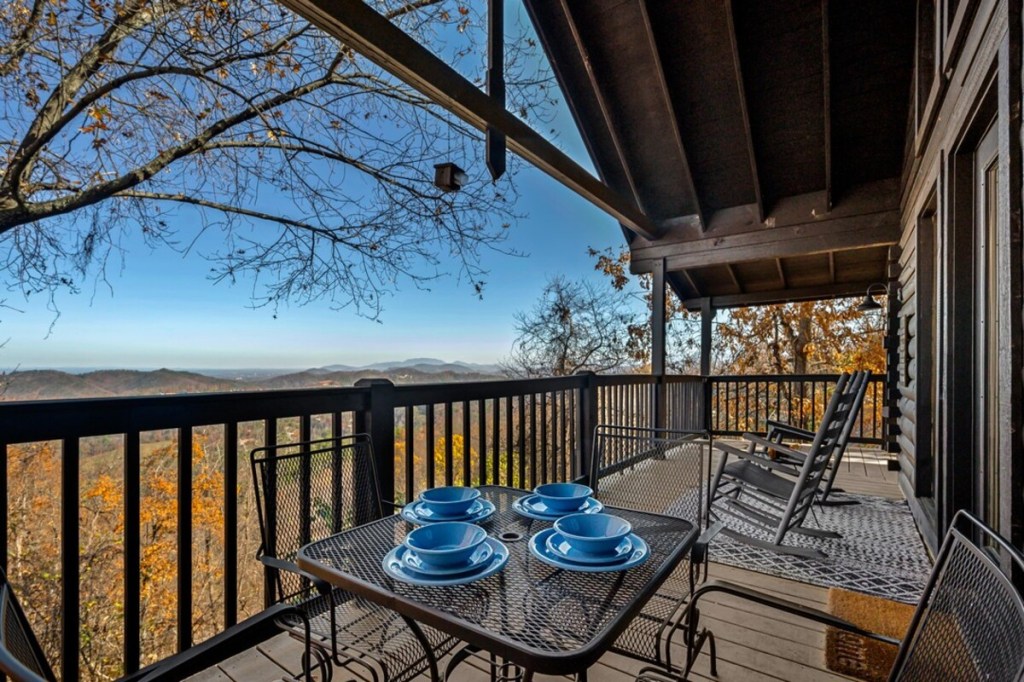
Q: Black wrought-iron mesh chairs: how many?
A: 4